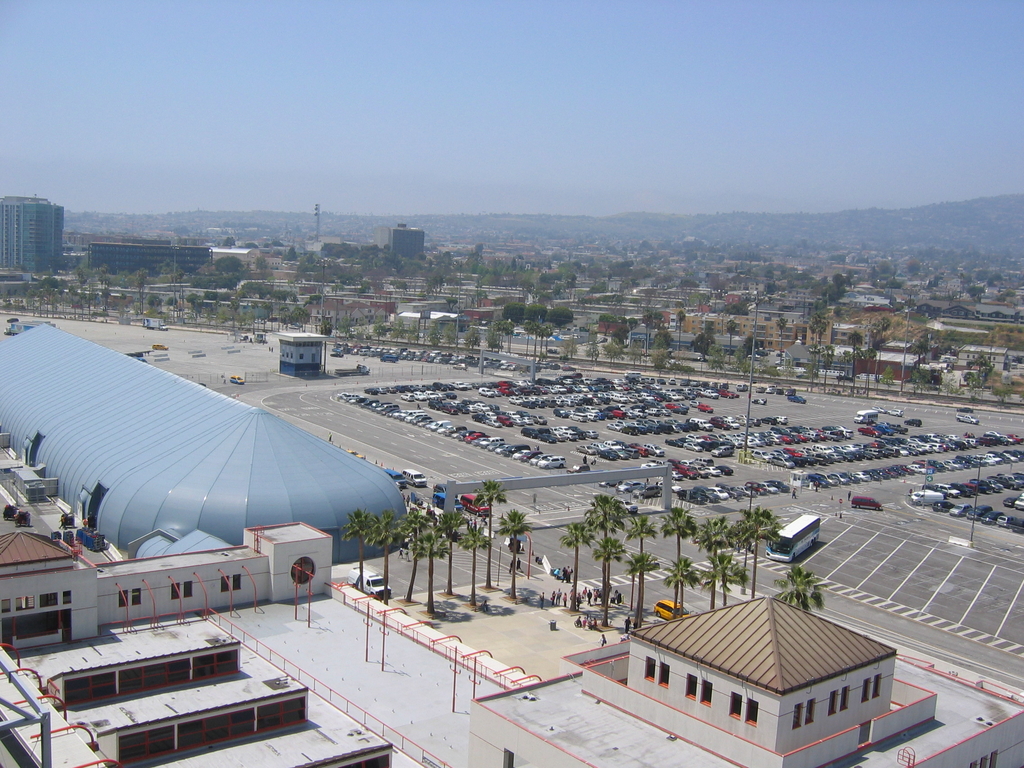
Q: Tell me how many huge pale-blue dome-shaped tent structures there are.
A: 1